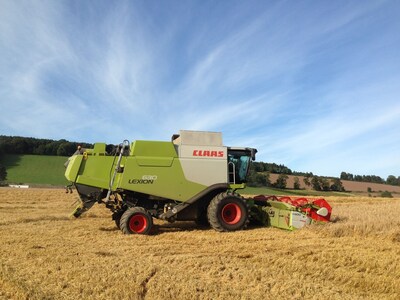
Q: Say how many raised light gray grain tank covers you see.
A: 1